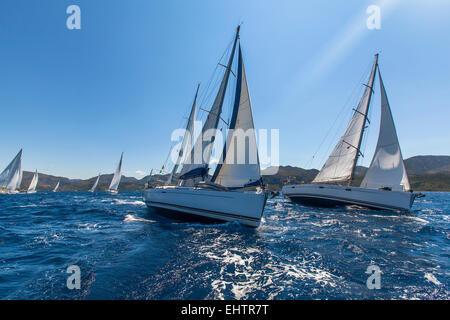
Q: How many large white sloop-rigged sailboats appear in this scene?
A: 2